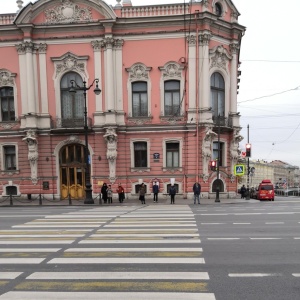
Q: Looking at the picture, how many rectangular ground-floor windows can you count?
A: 4